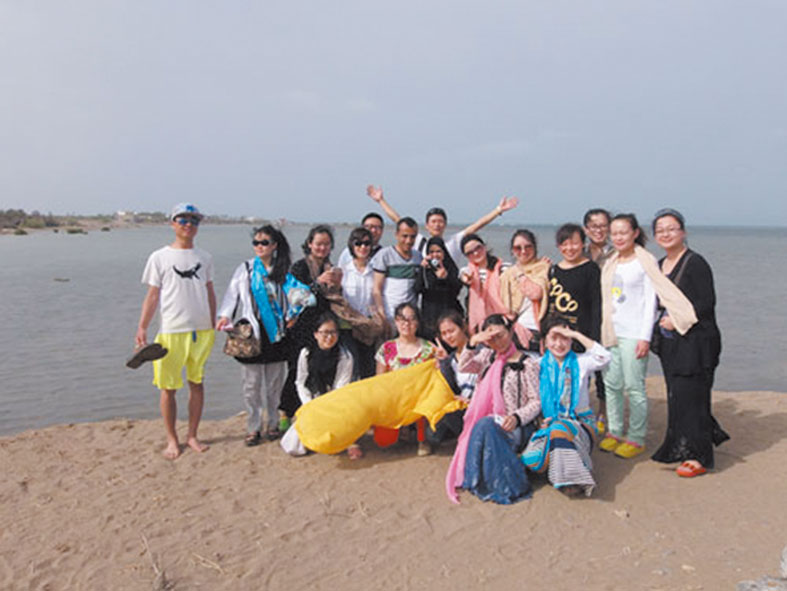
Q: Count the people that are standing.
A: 14